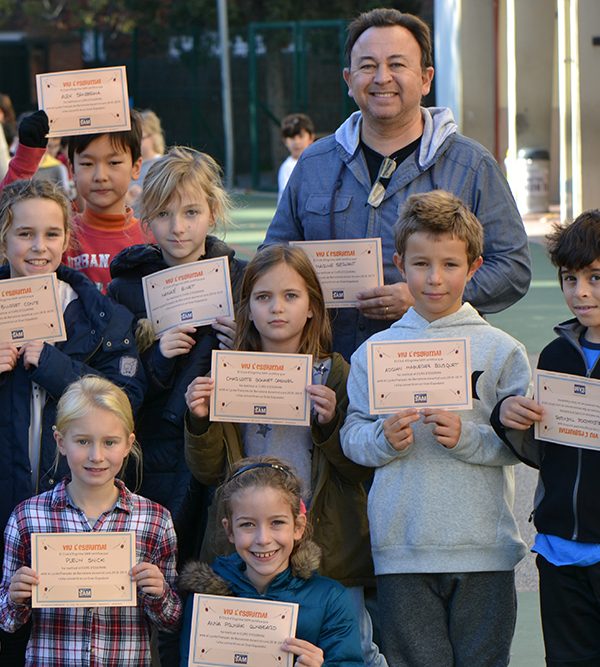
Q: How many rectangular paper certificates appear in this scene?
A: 9